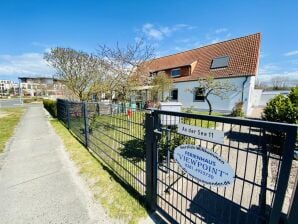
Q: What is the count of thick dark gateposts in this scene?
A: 2